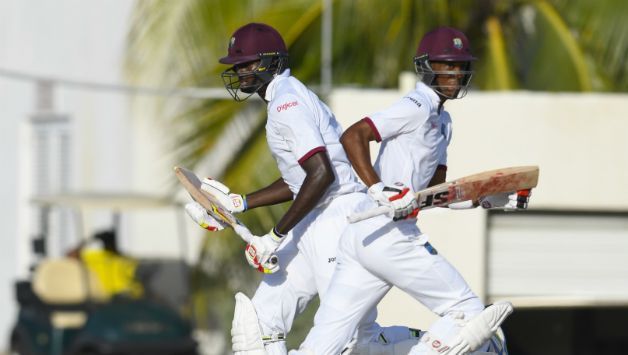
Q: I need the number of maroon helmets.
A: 2